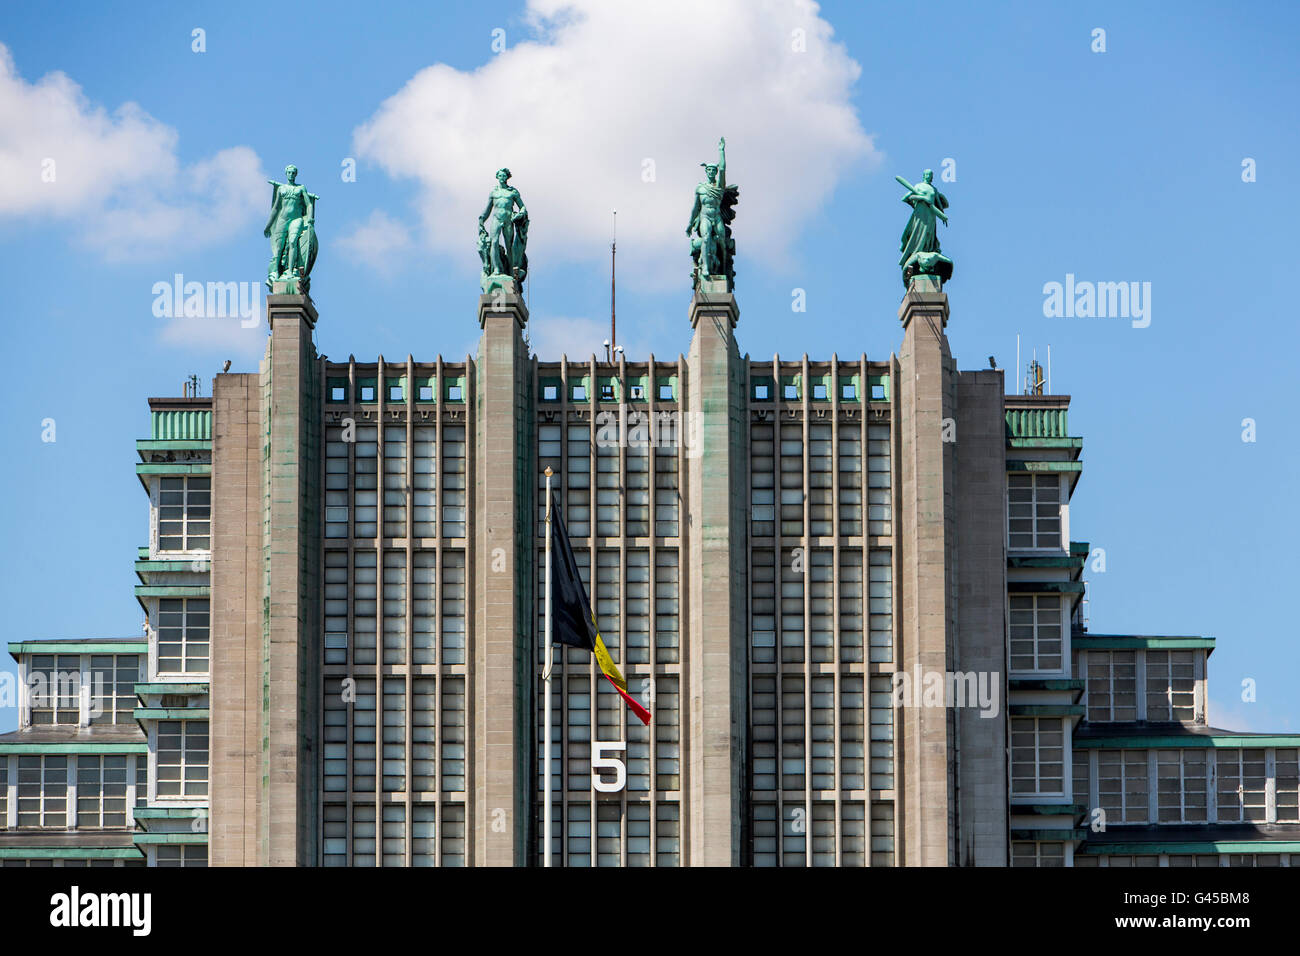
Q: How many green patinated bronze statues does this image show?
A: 4